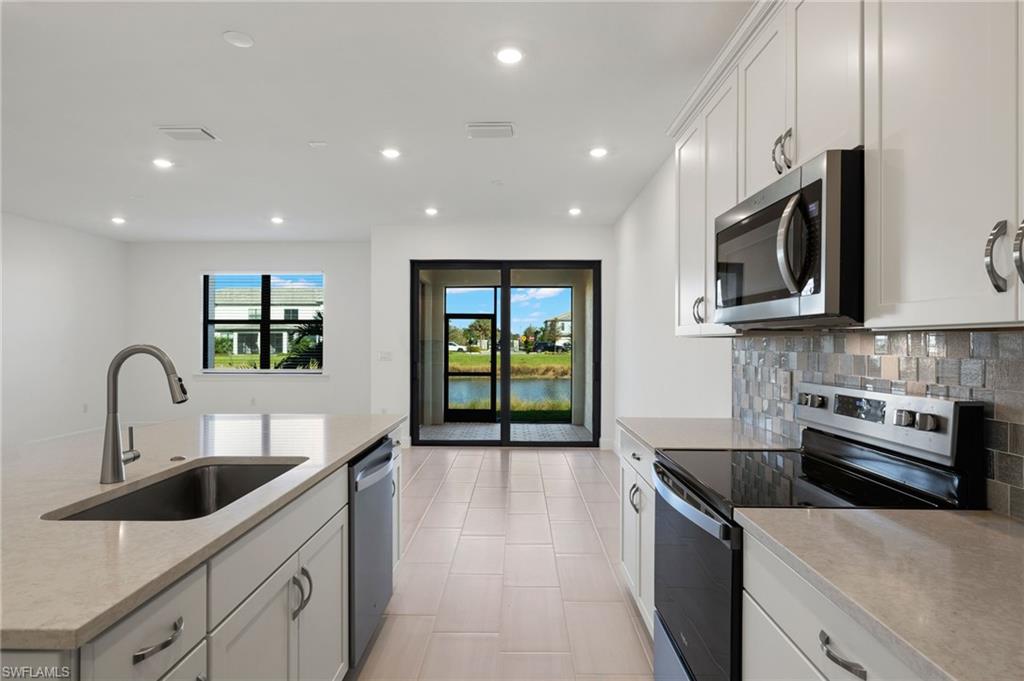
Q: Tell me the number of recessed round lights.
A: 8